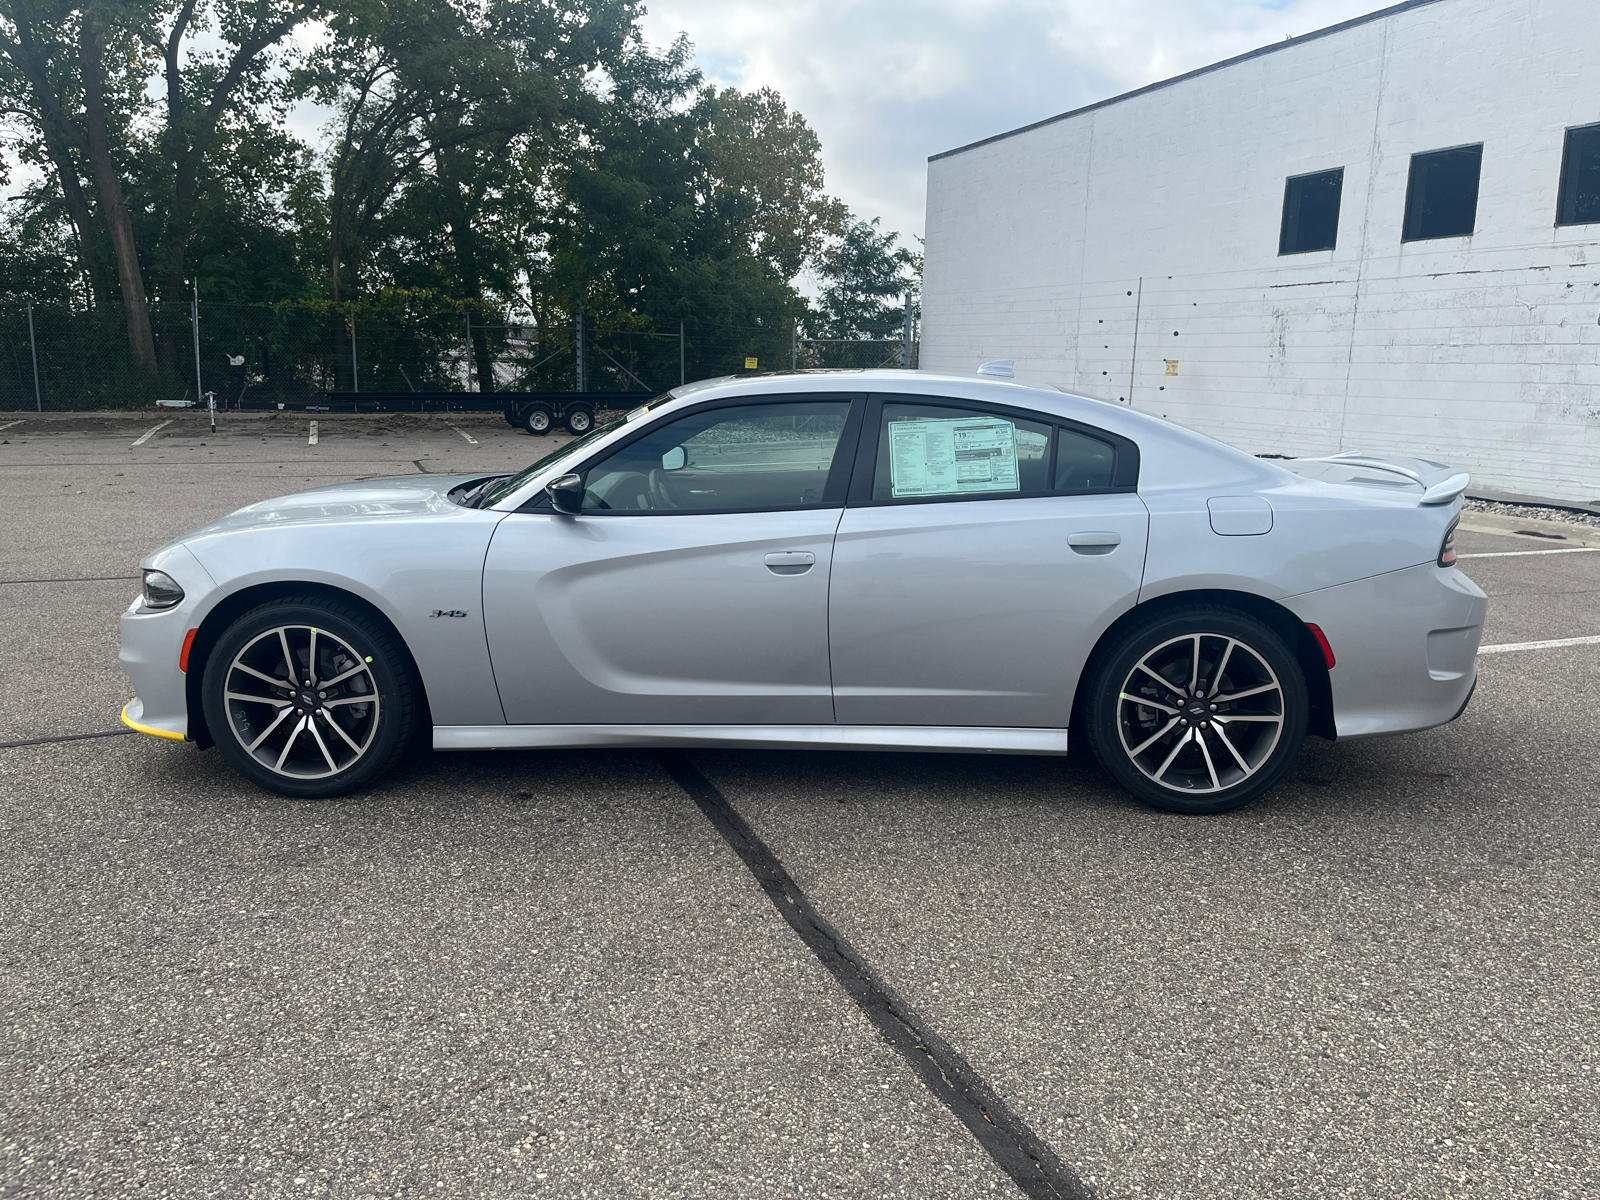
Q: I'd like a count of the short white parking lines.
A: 4